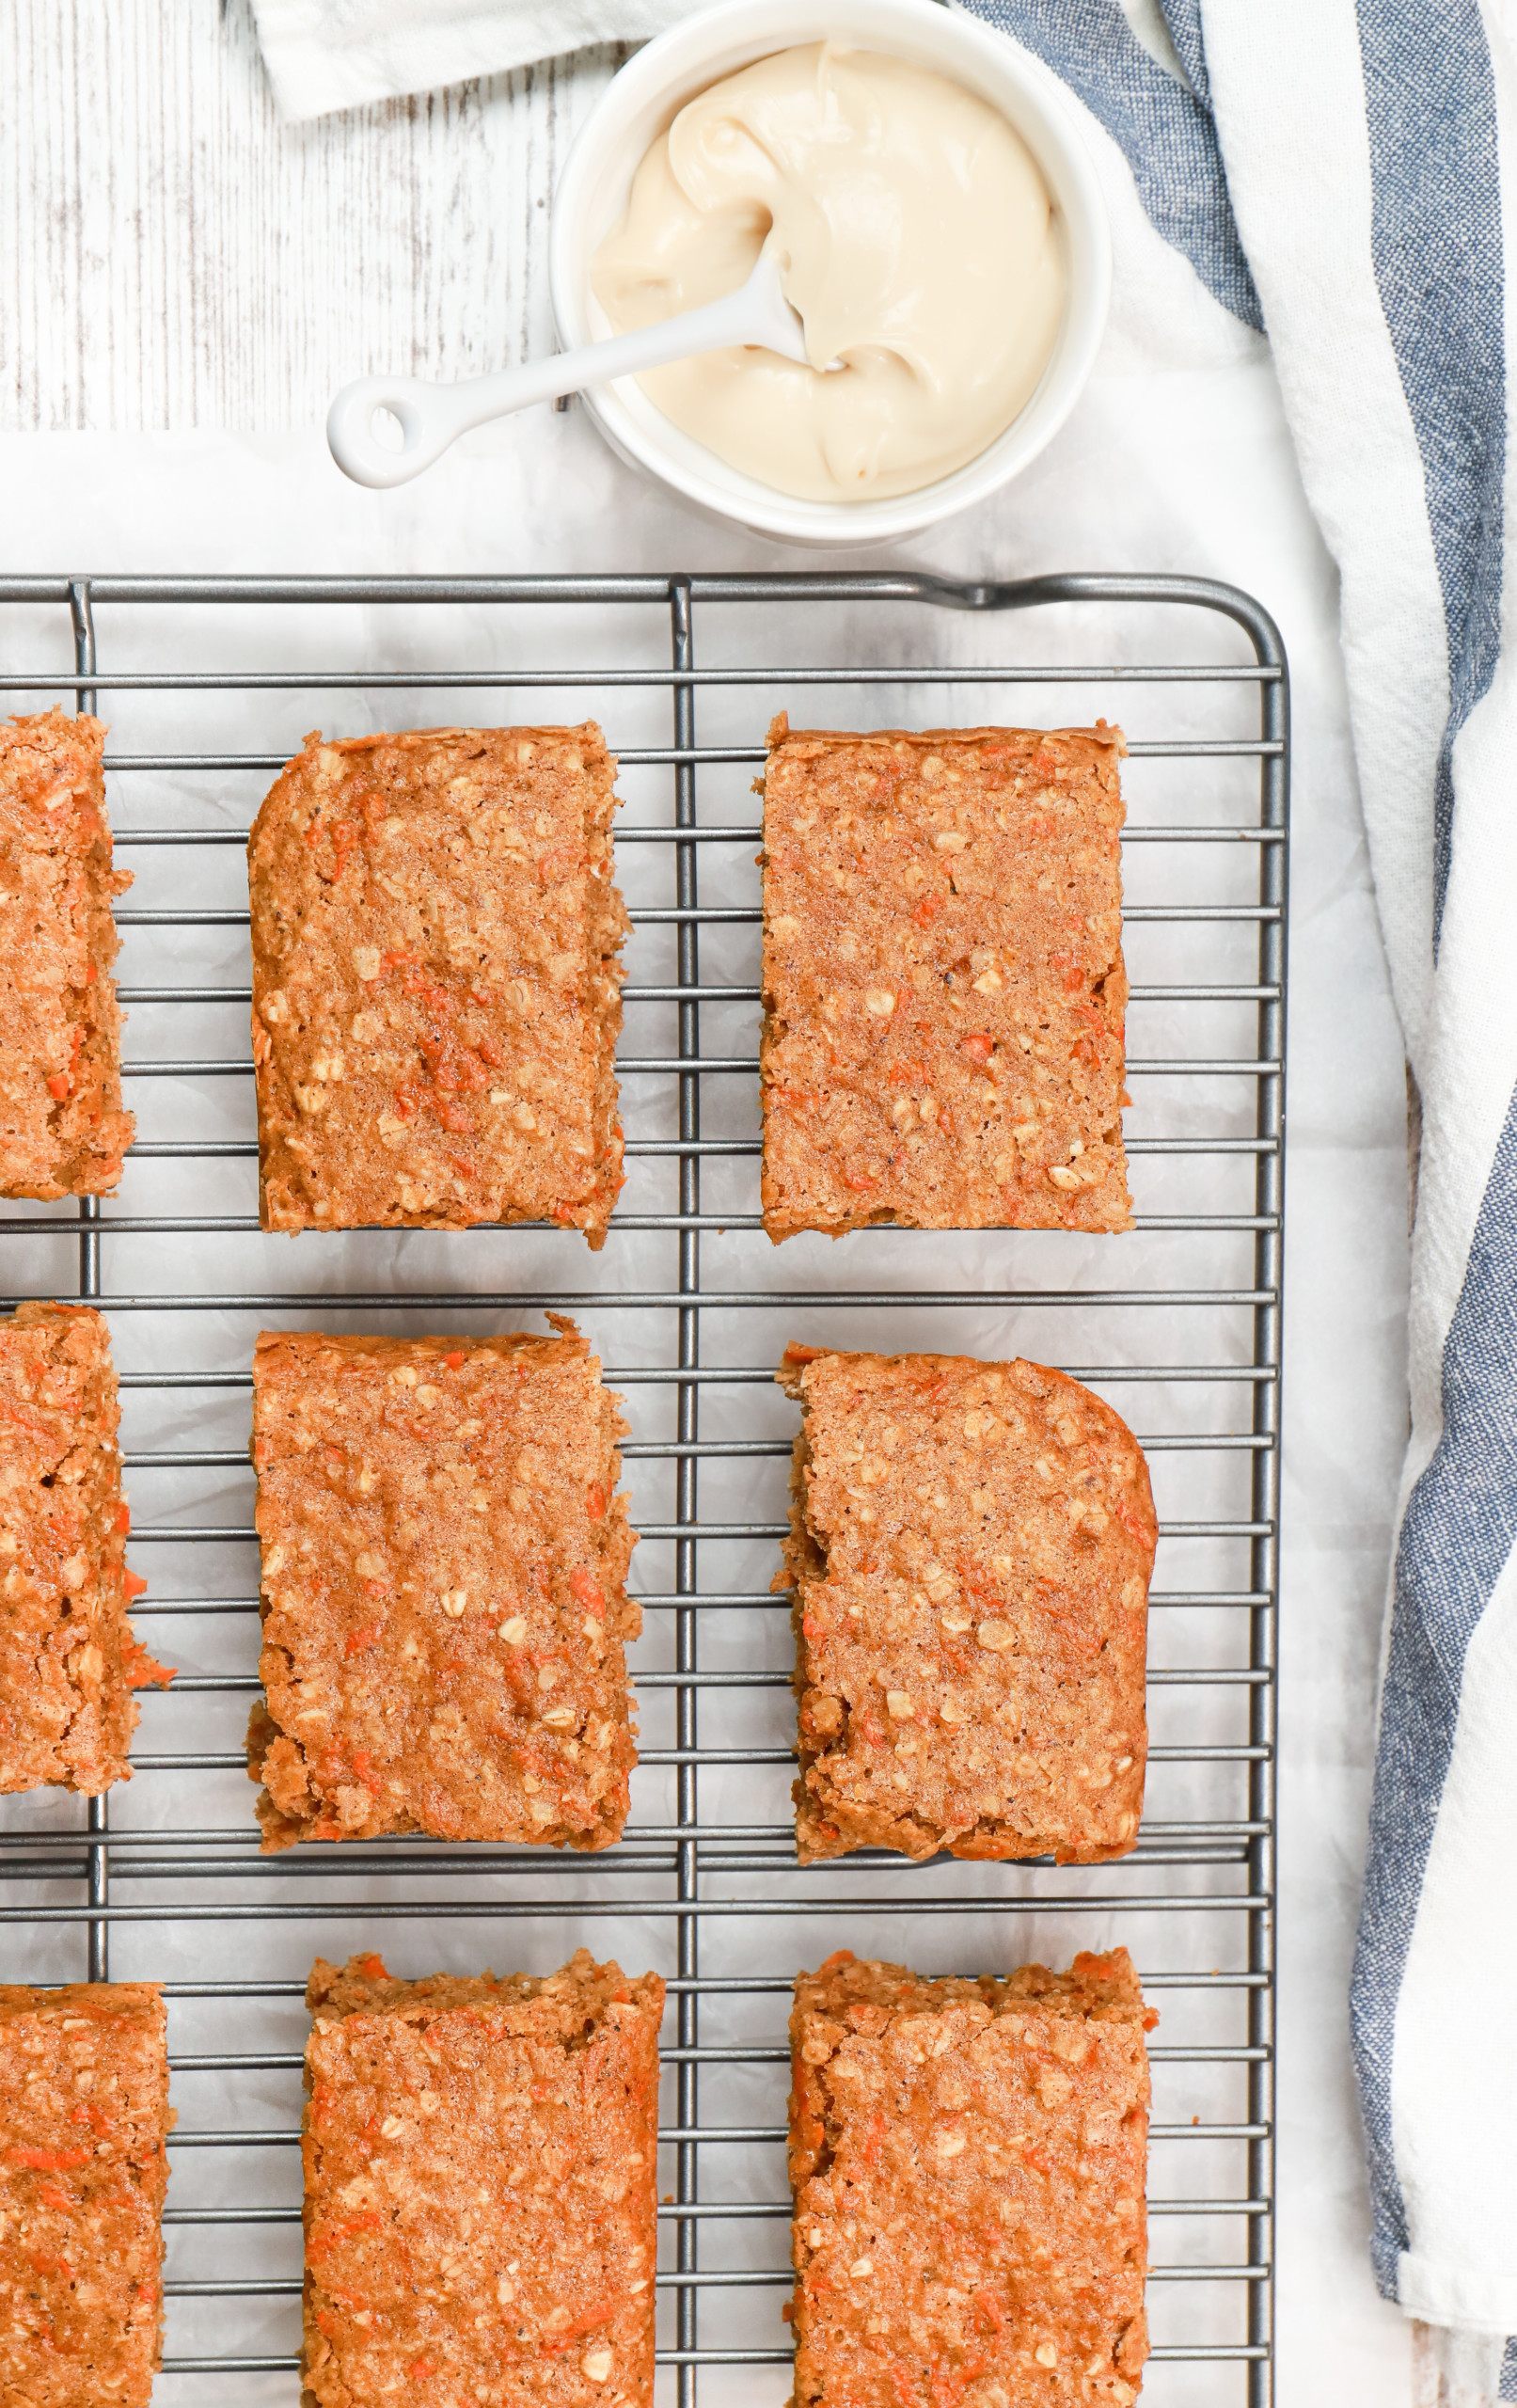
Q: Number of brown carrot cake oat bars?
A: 9